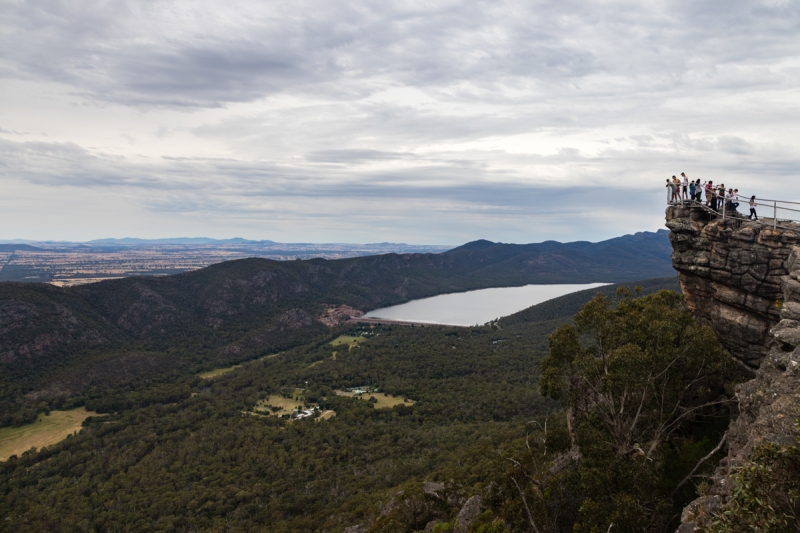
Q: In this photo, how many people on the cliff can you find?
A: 11